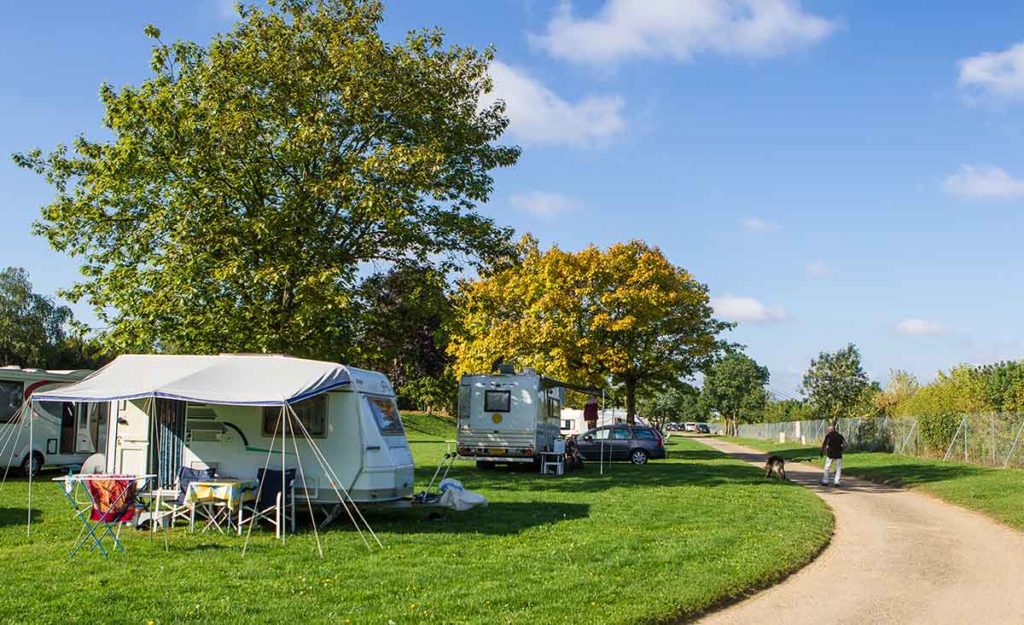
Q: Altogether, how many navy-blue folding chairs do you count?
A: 2